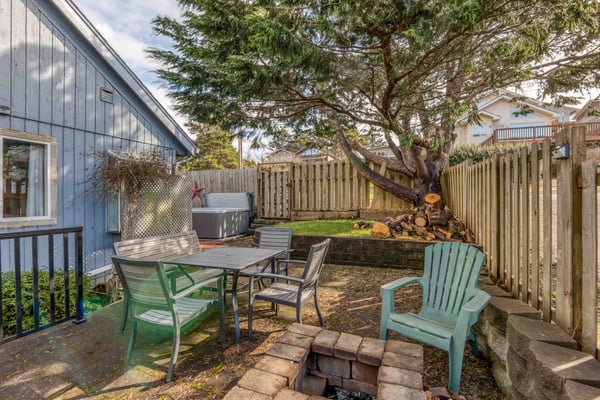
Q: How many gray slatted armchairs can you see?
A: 3